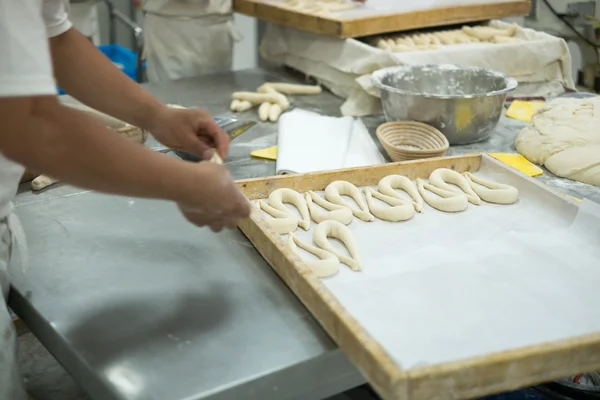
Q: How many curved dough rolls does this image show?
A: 11